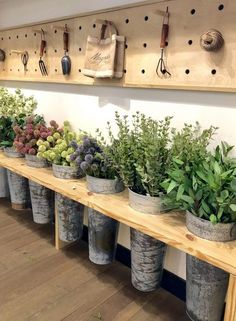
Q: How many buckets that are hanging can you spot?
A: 7